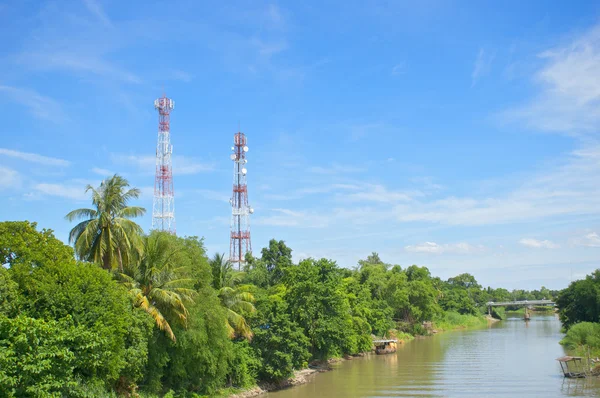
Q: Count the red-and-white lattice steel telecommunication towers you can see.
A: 2